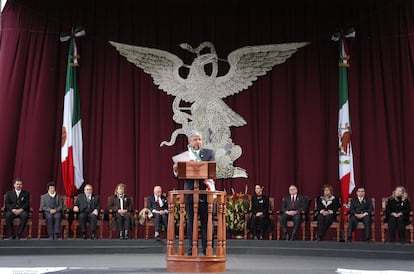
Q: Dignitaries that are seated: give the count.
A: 10